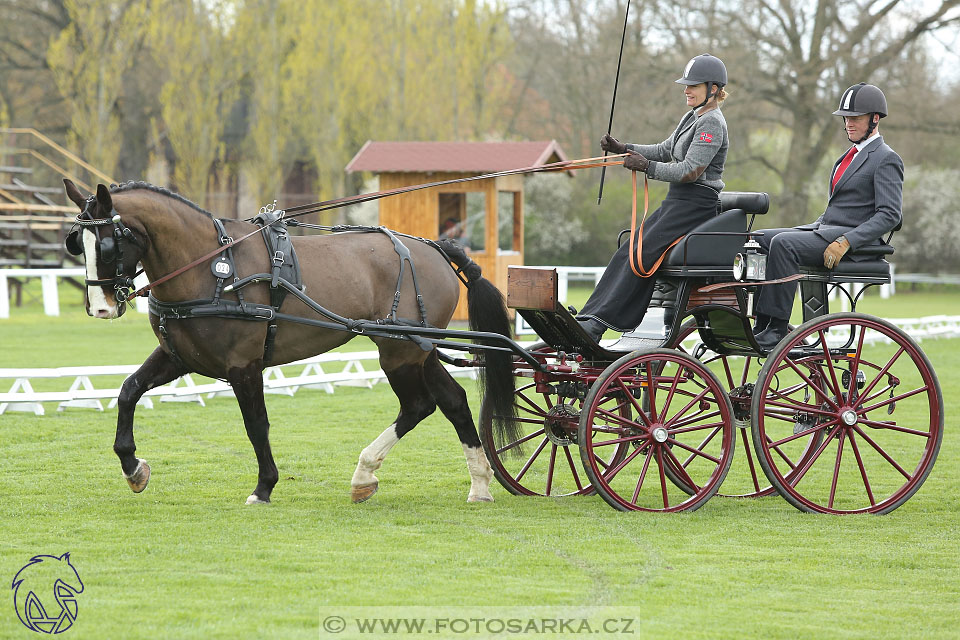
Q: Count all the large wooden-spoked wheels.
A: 4